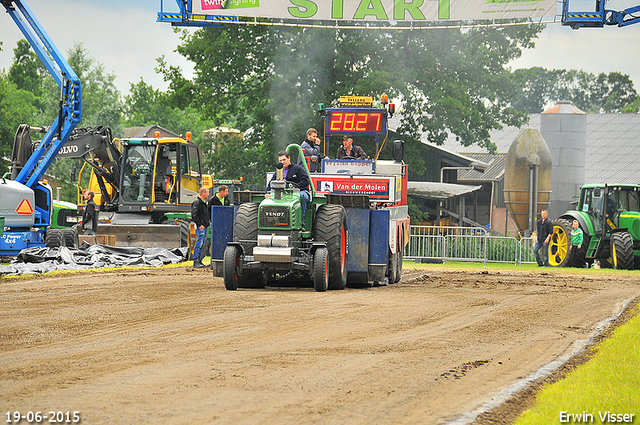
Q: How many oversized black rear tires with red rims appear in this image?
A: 2